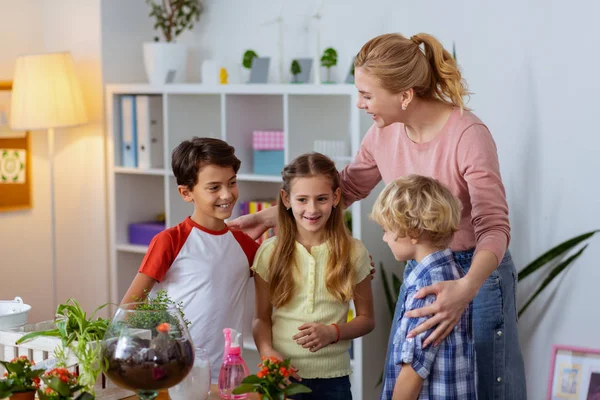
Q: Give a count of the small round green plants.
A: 3